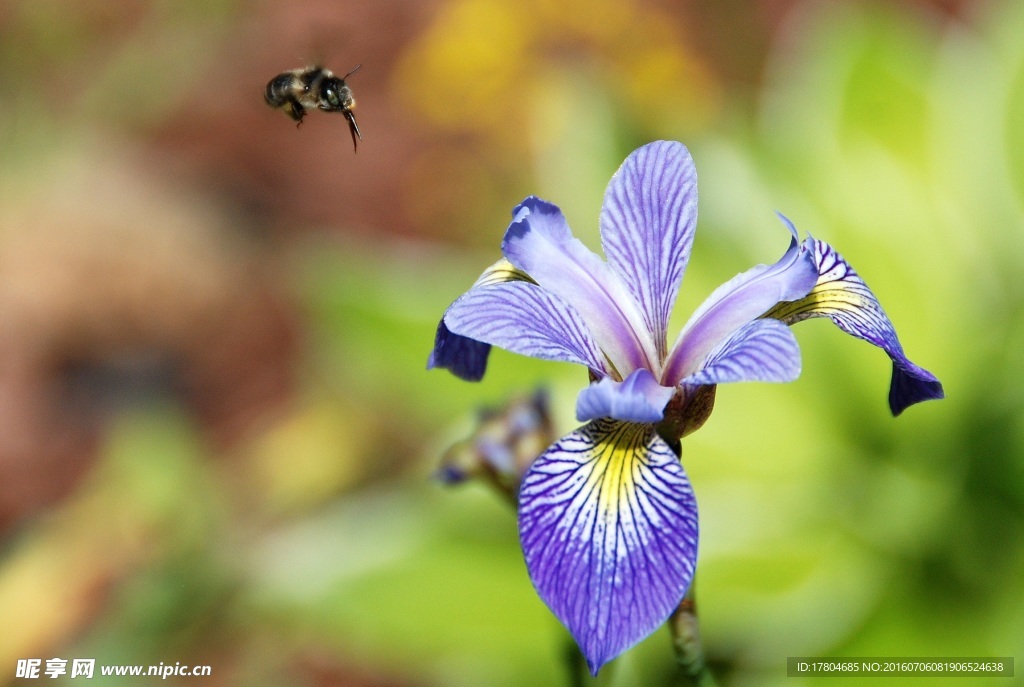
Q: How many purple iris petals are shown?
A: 9